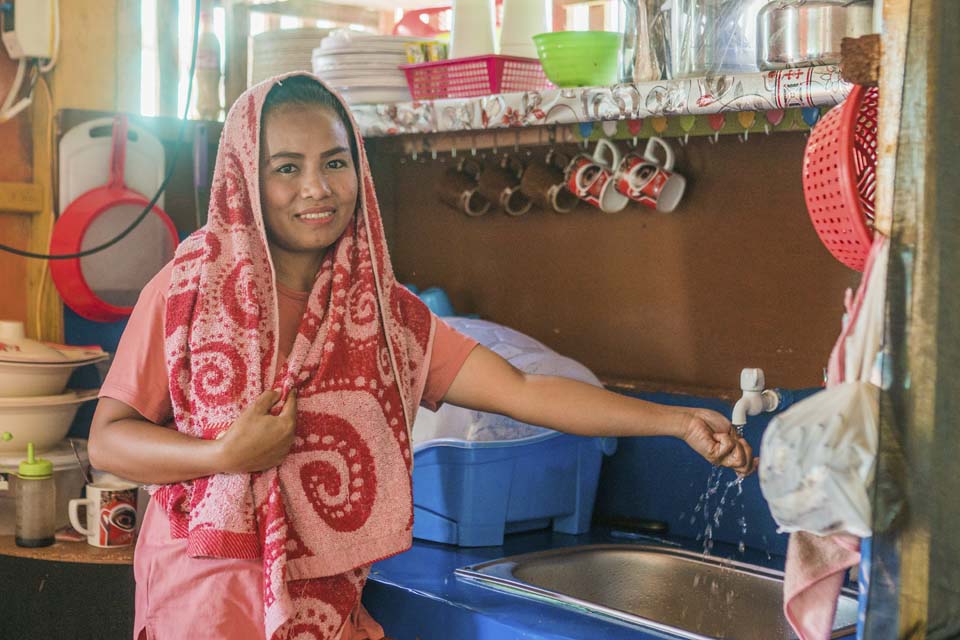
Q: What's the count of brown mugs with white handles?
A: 0